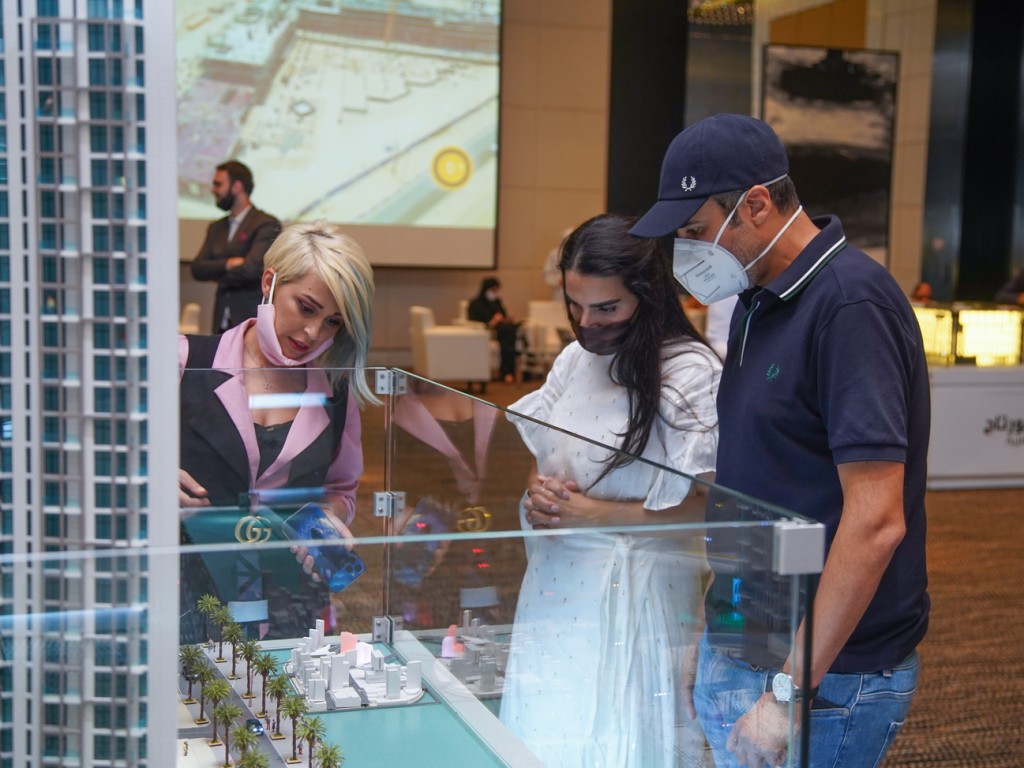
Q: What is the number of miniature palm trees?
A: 15